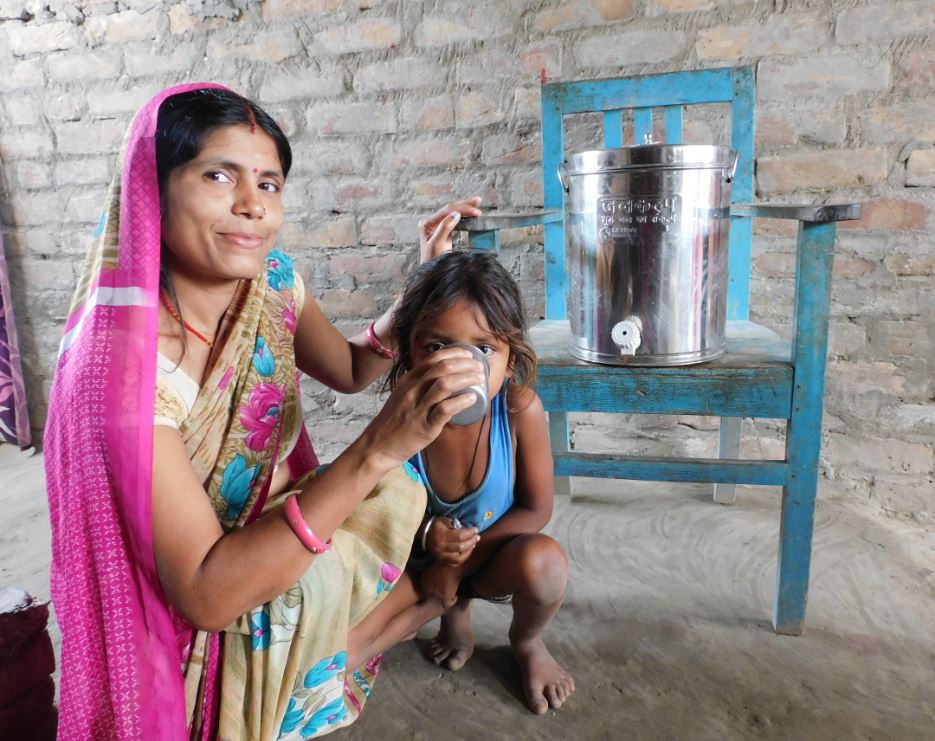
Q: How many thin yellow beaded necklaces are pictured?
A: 0